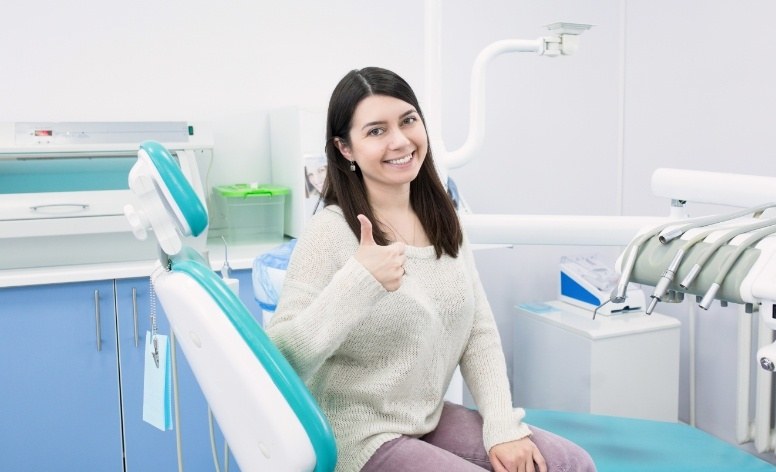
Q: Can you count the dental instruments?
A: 5